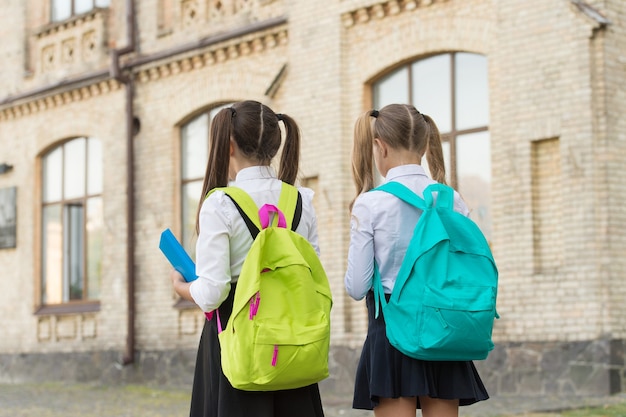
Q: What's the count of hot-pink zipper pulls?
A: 3